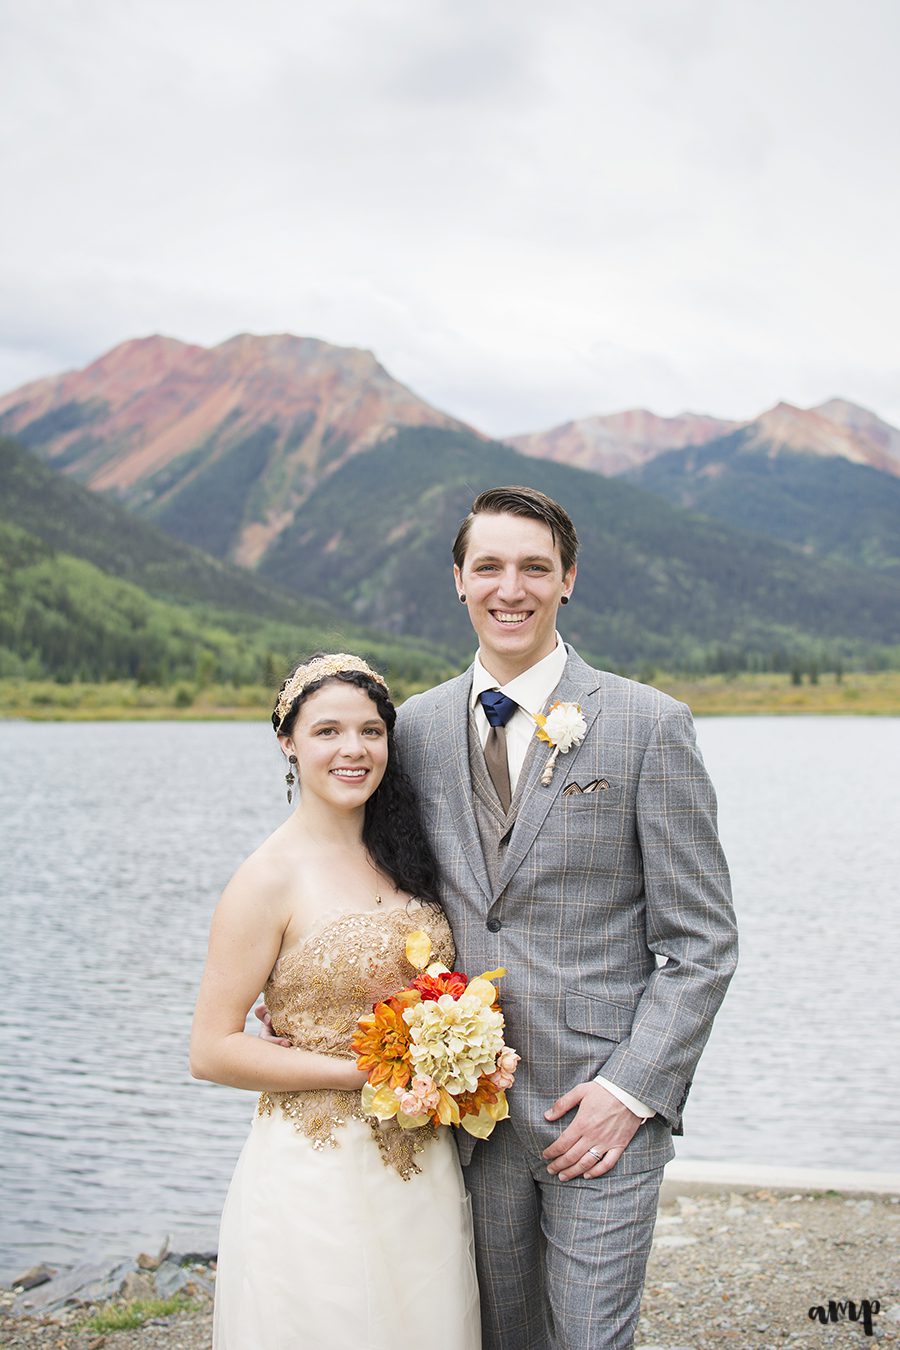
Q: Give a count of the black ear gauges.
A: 2